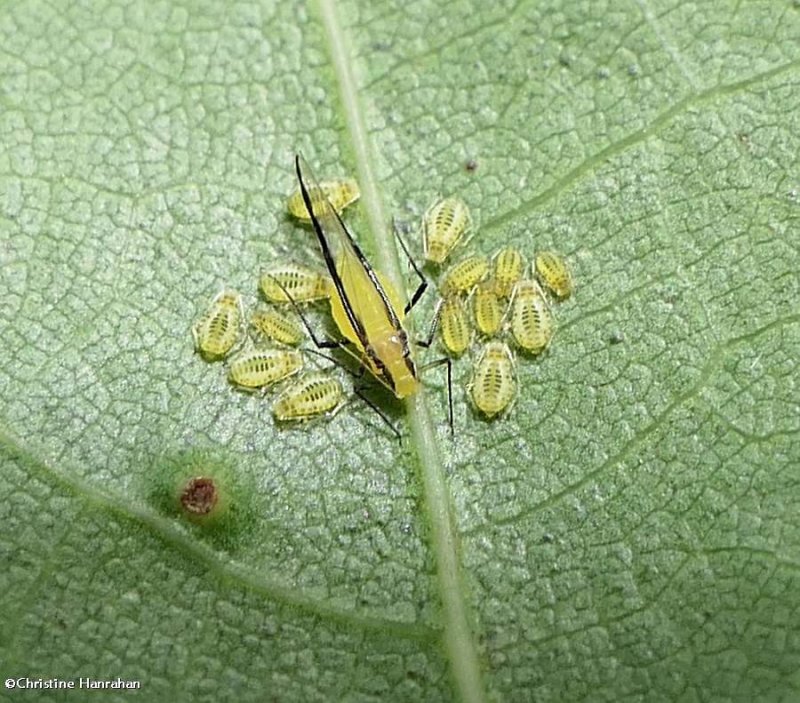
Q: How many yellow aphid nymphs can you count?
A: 14